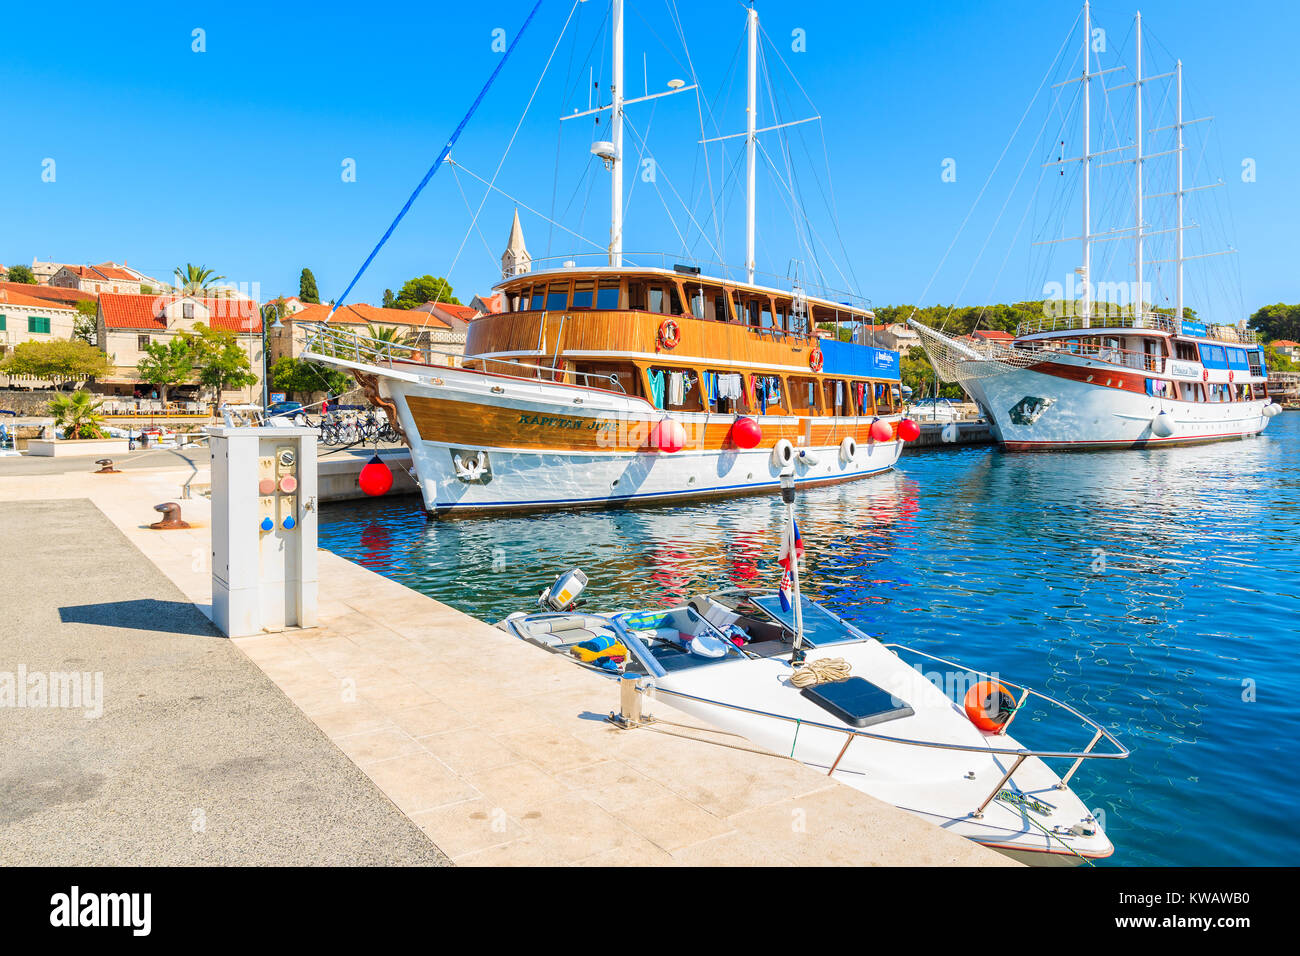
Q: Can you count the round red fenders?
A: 5